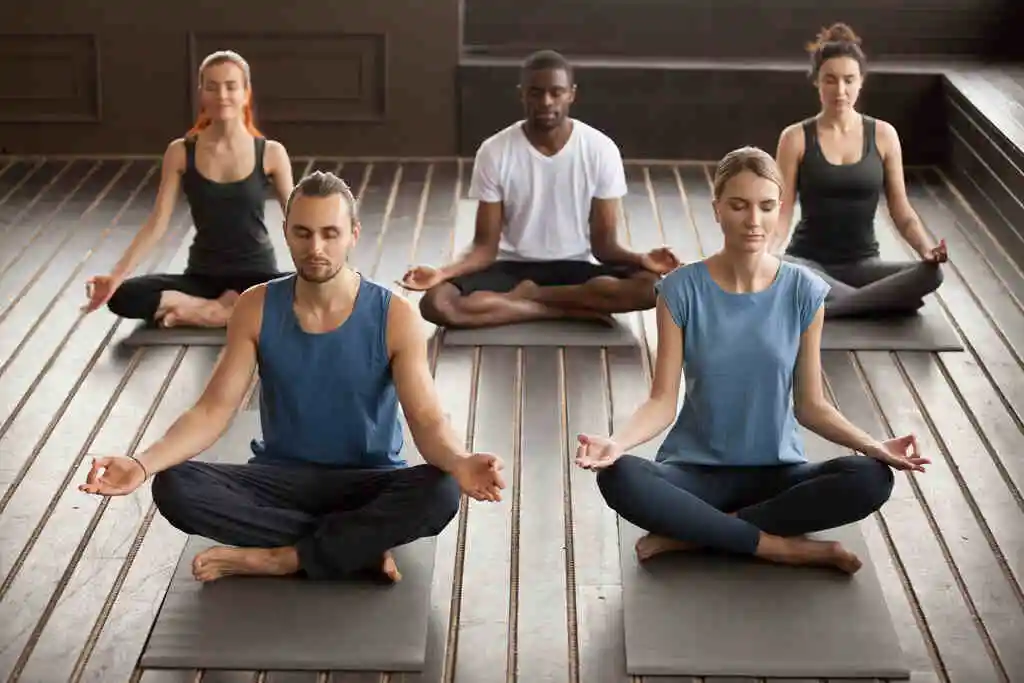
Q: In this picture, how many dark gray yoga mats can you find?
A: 5